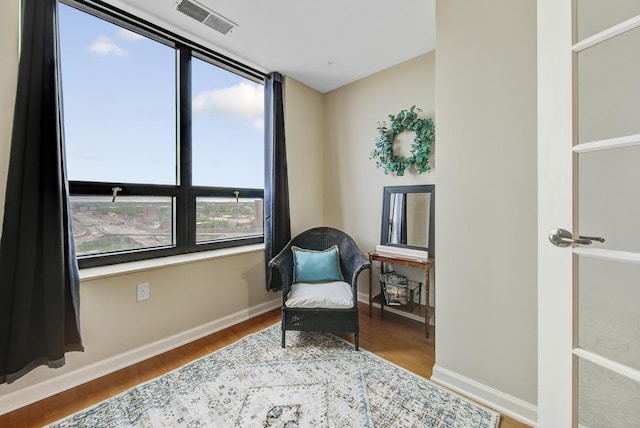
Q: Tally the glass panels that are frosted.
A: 5